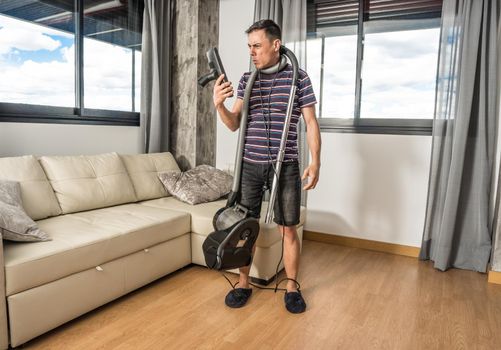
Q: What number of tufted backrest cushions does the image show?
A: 3